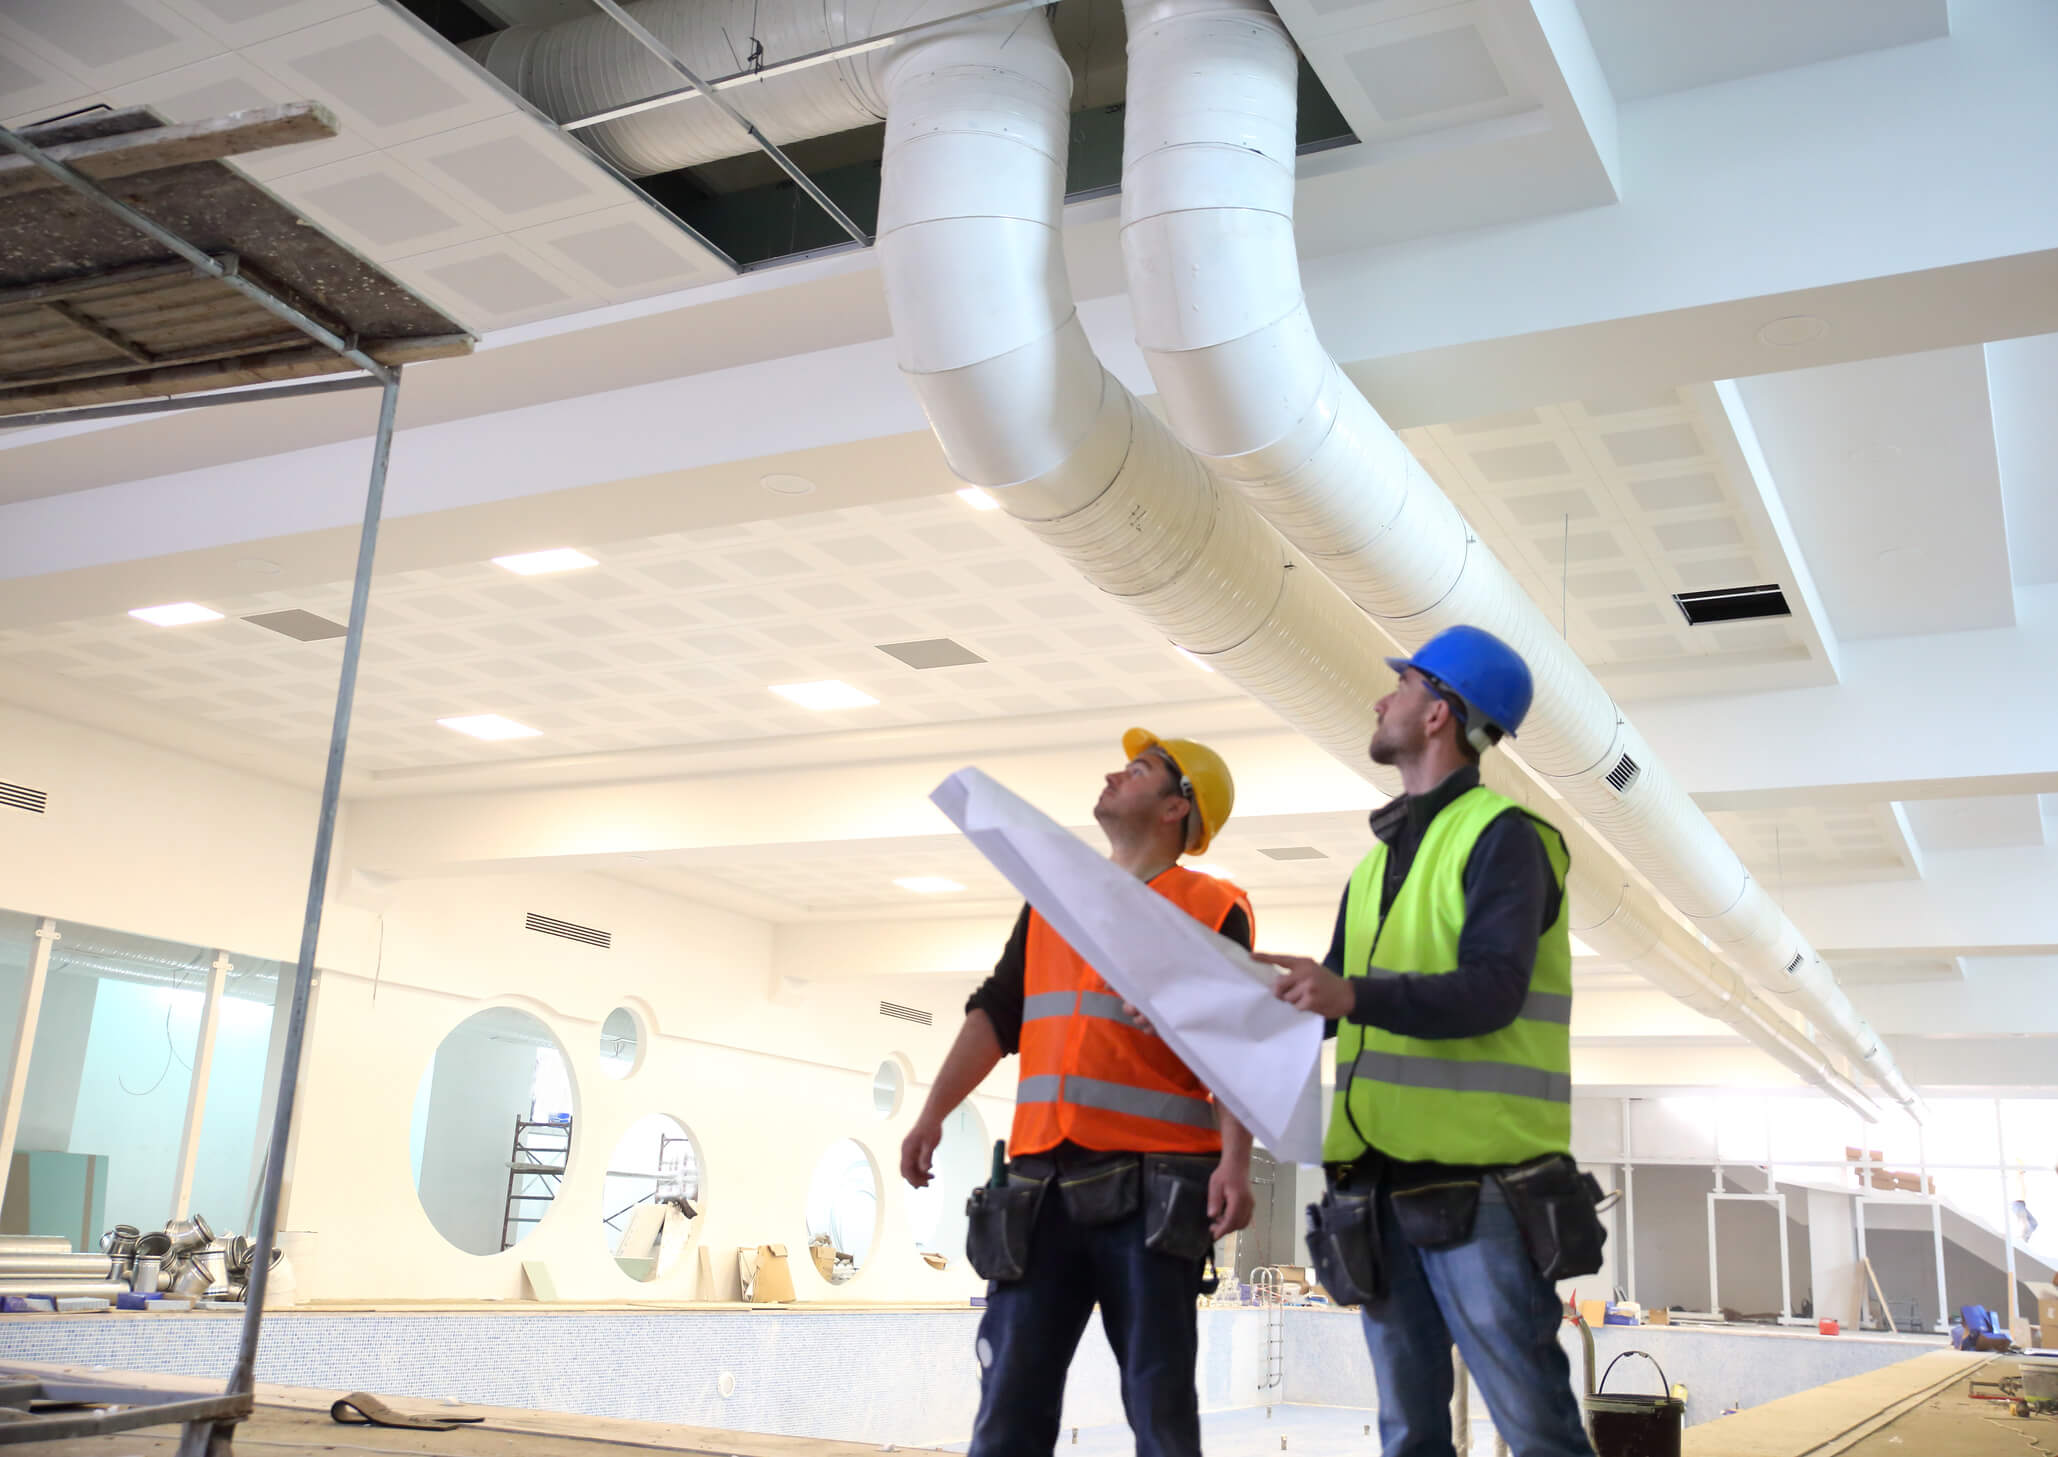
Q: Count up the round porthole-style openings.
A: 6